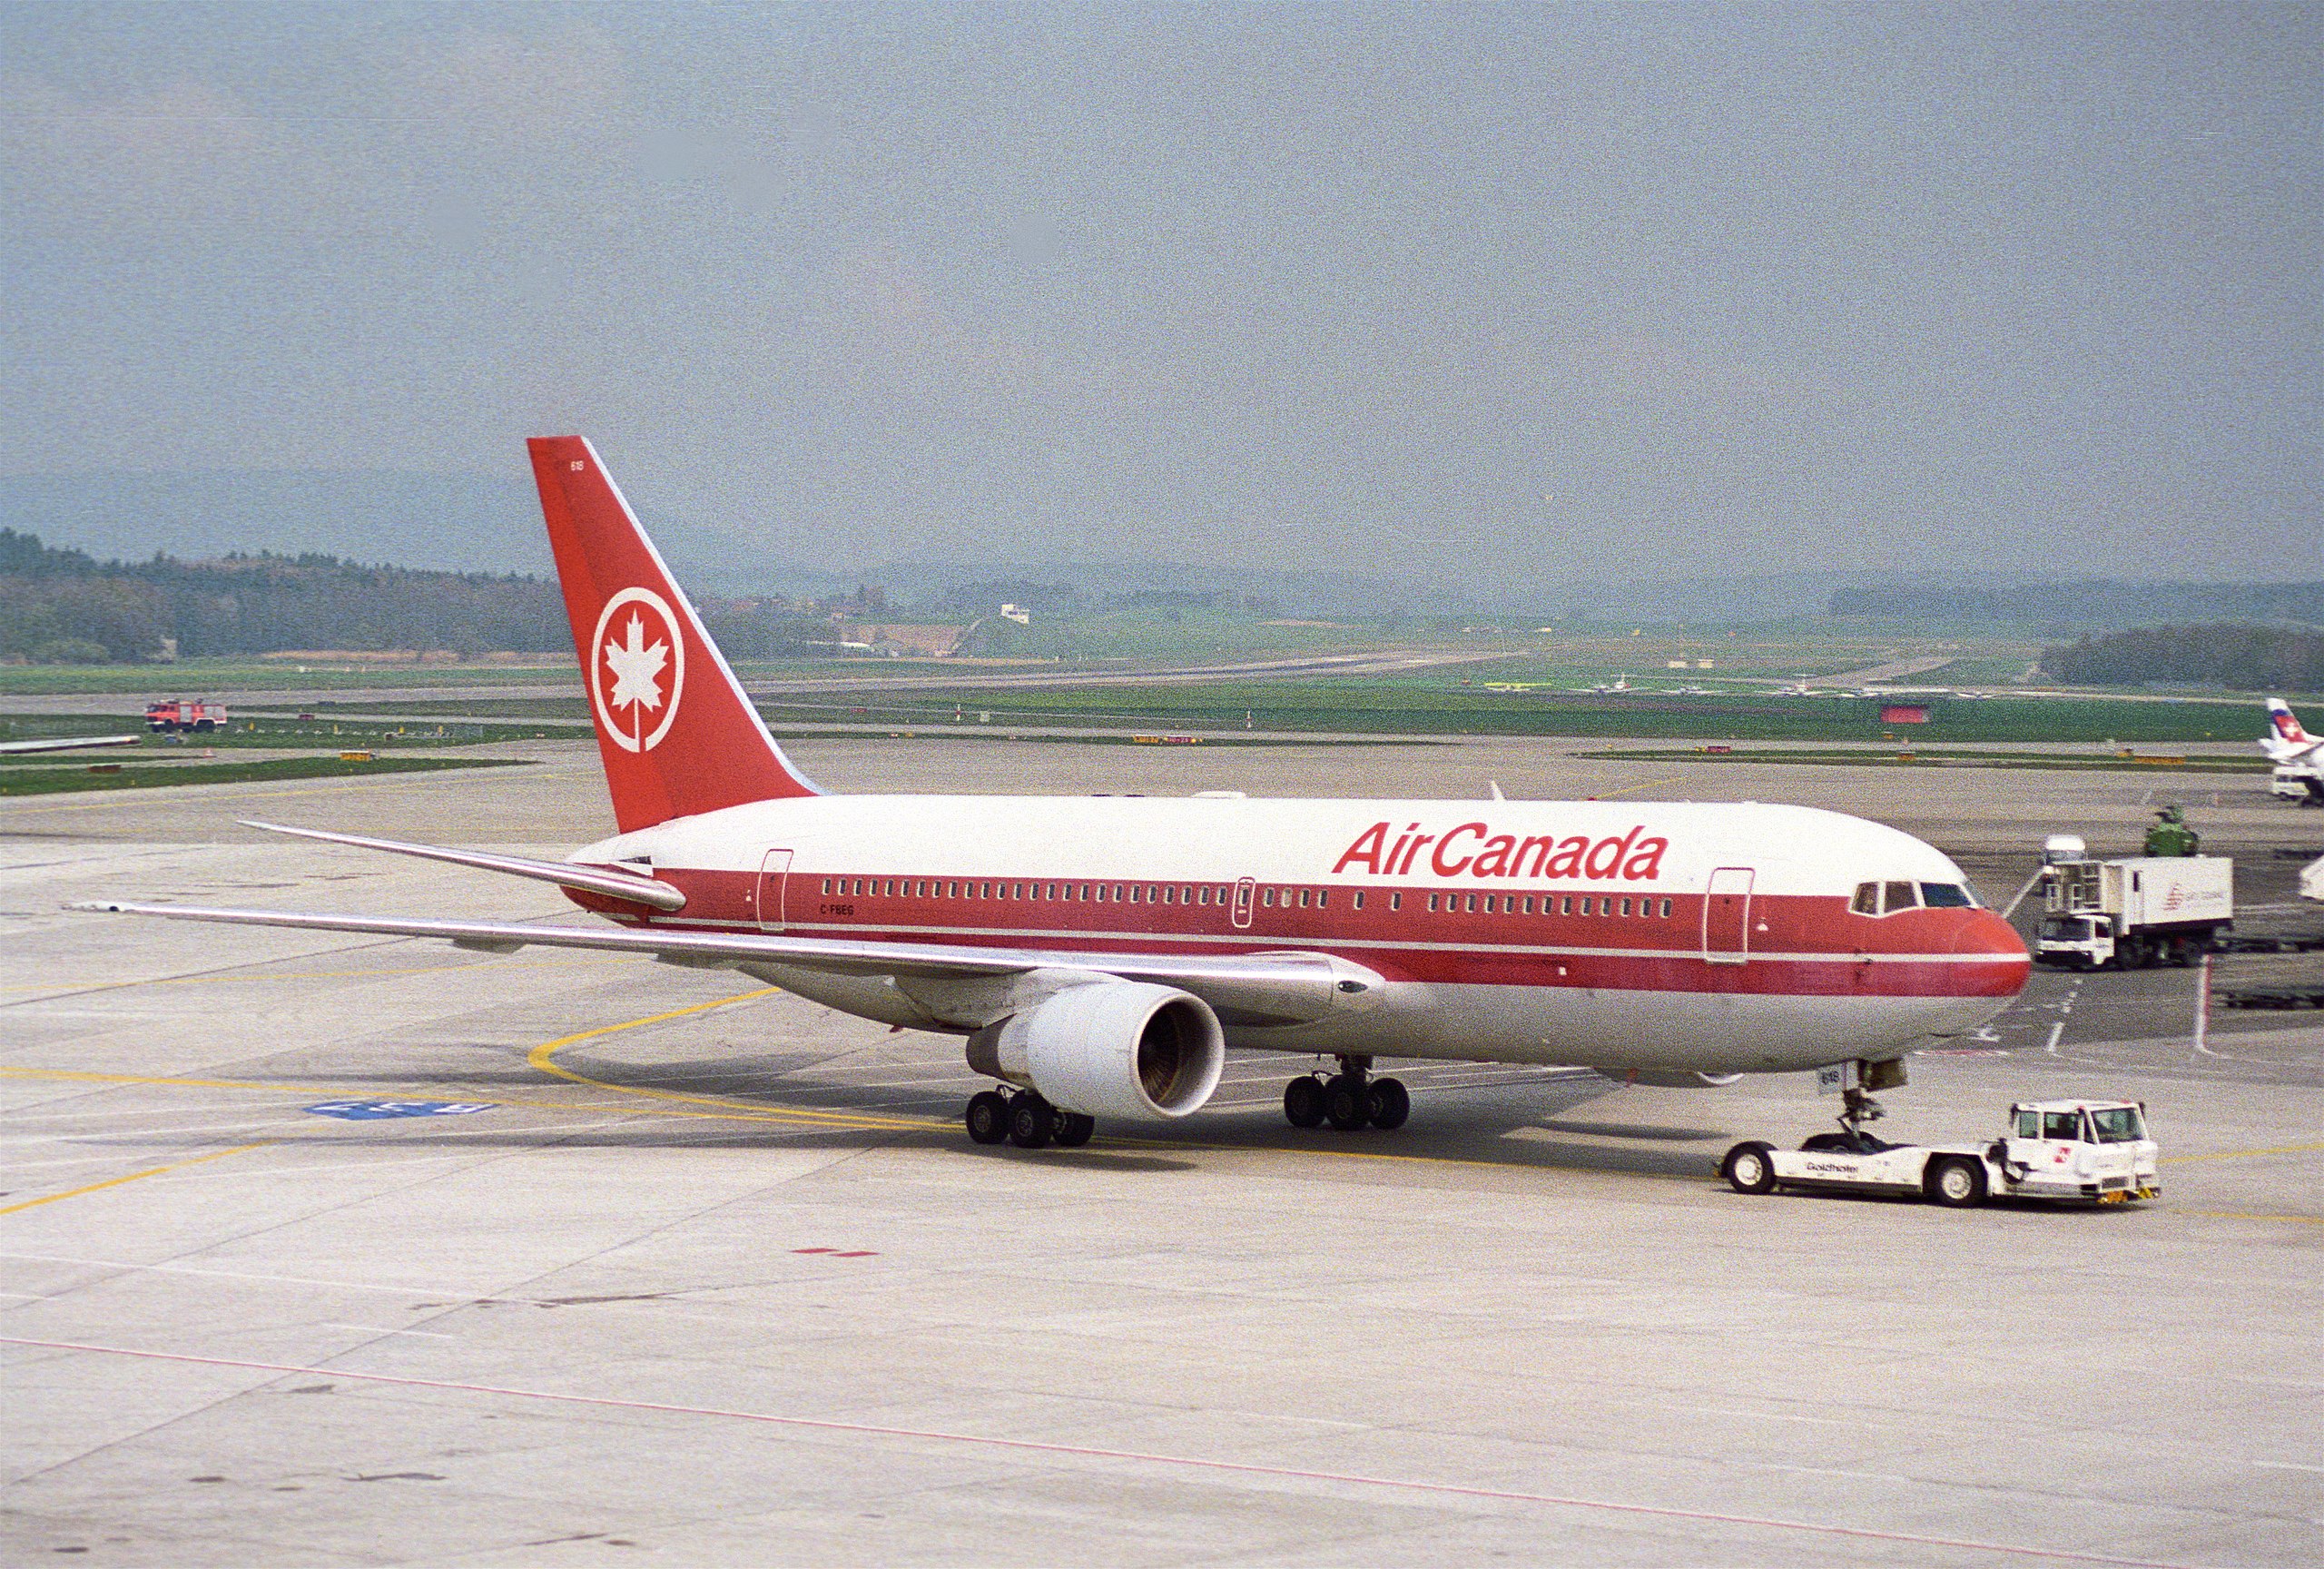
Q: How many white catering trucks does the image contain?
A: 1